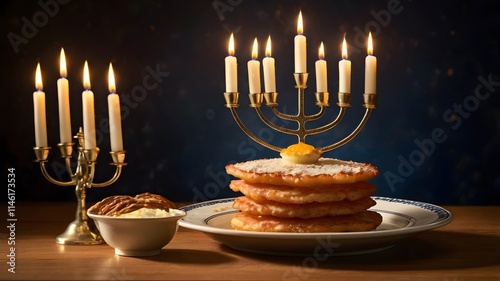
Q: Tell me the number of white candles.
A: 11